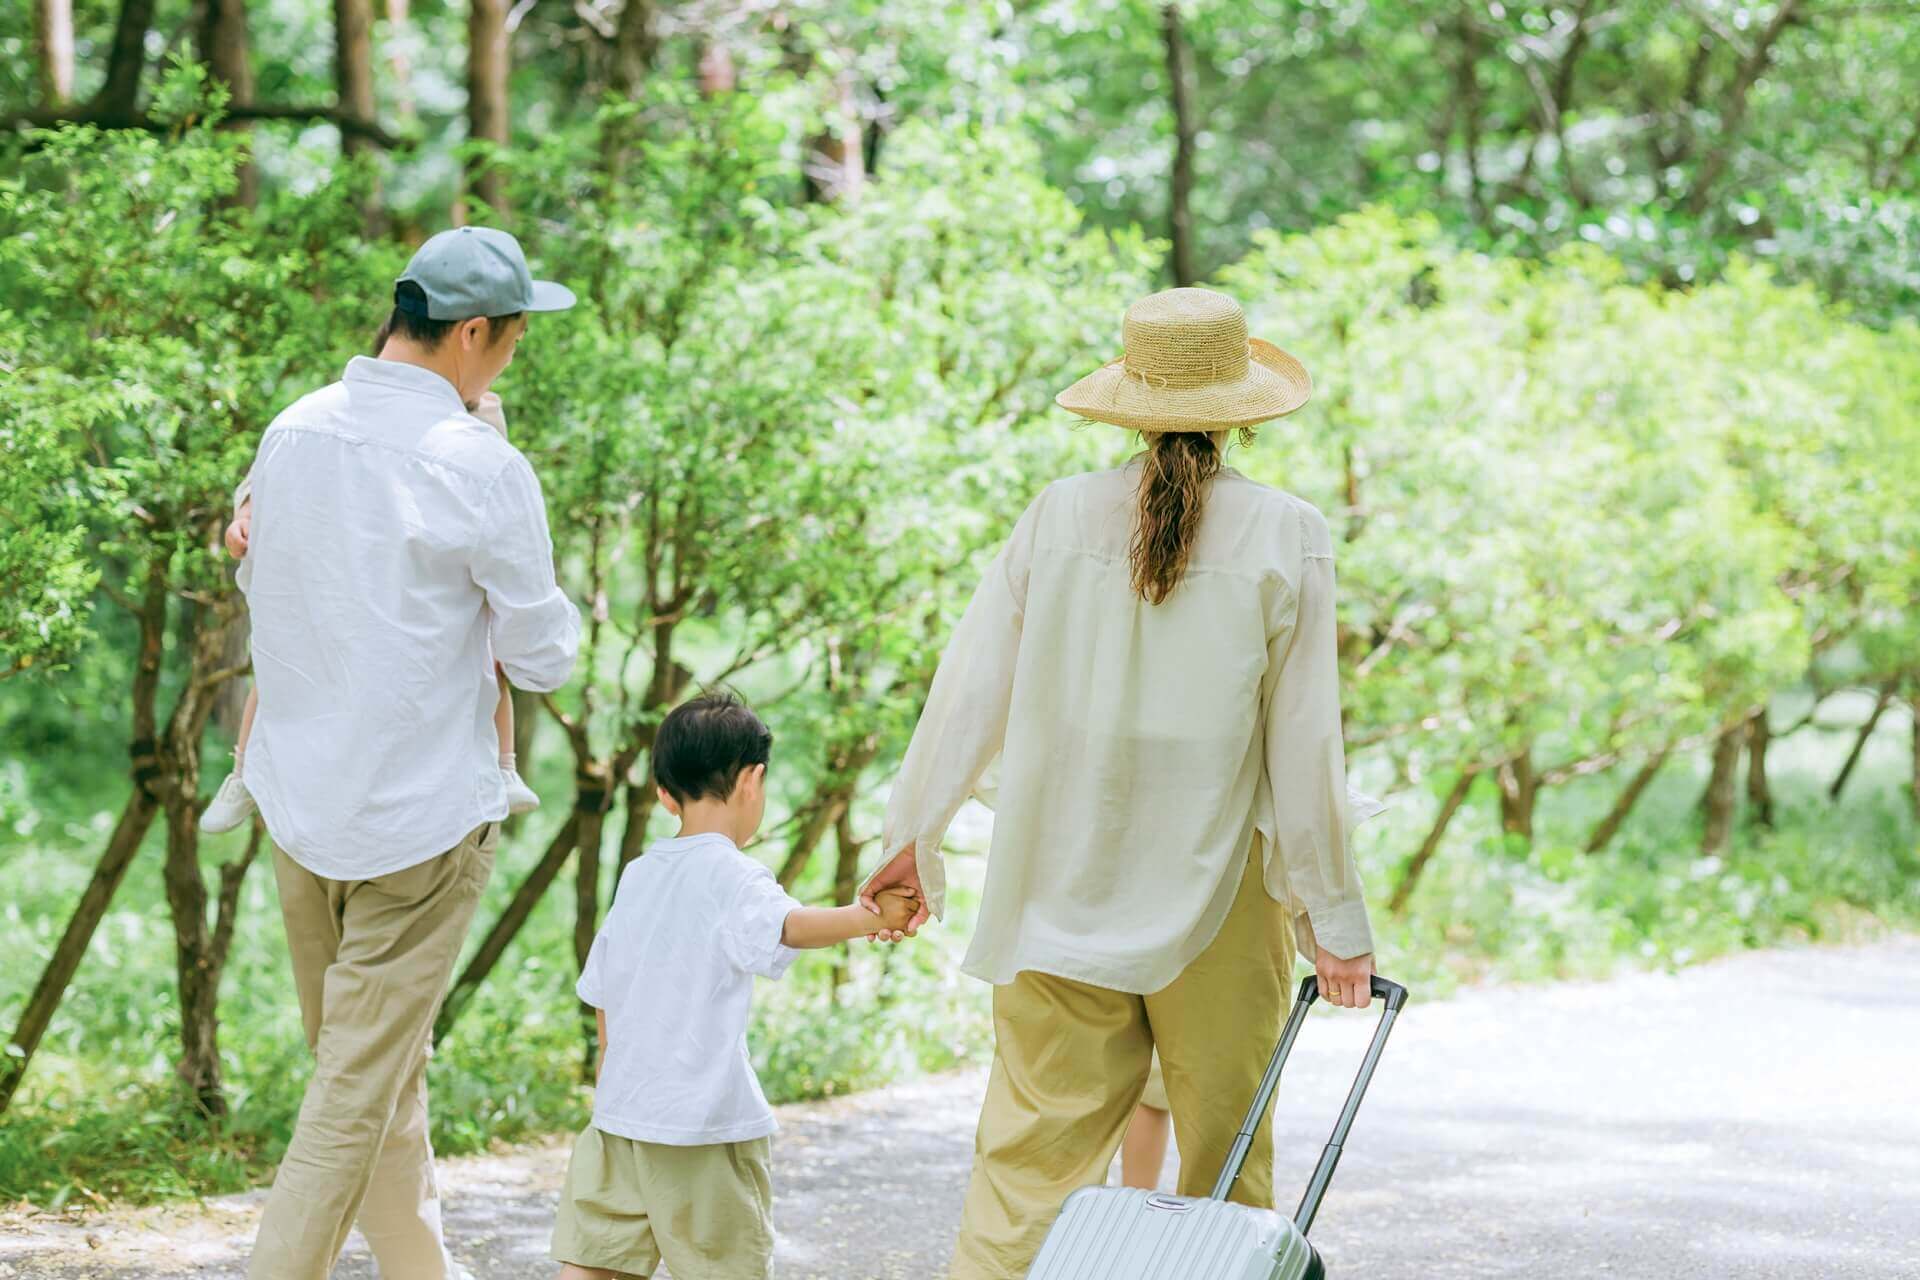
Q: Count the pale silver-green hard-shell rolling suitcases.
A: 1